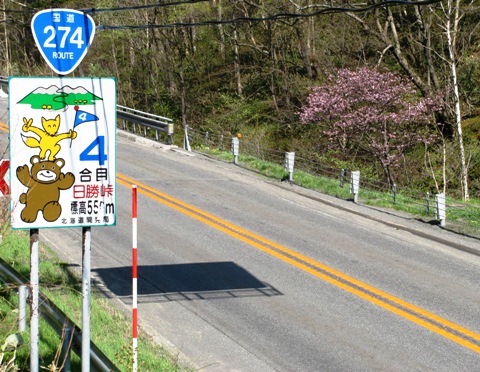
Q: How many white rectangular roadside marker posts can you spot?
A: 4